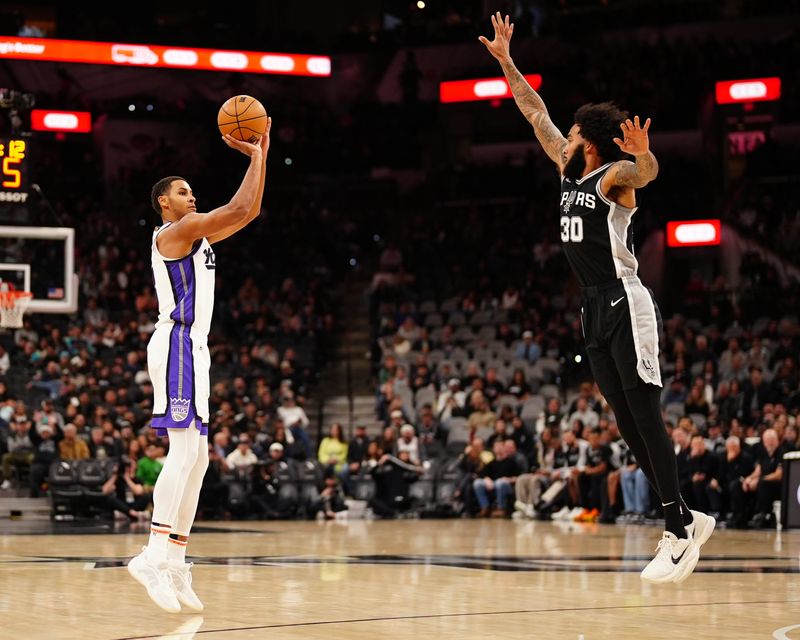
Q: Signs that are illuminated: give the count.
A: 5